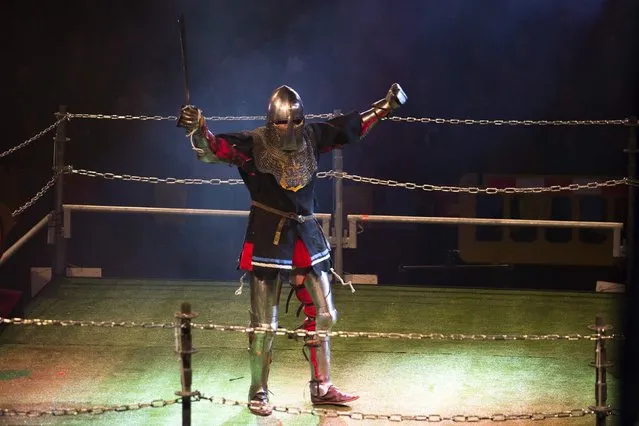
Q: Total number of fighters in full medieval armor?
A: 1